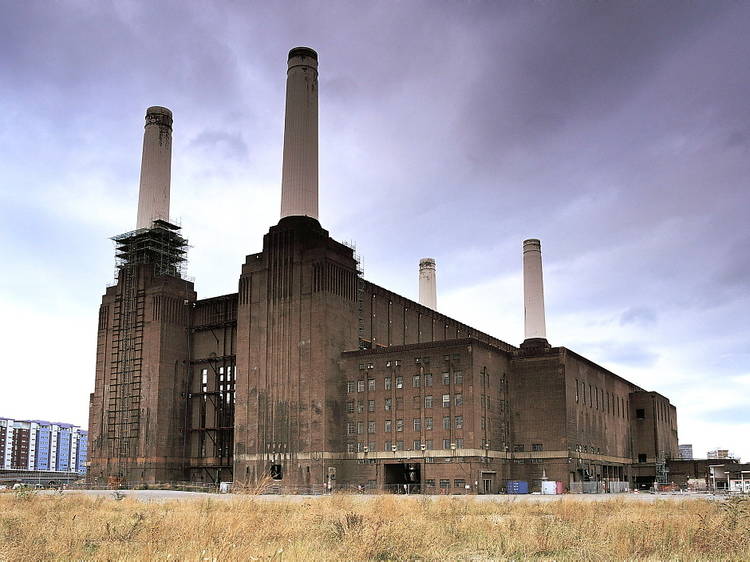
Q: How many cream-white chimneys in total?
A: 4